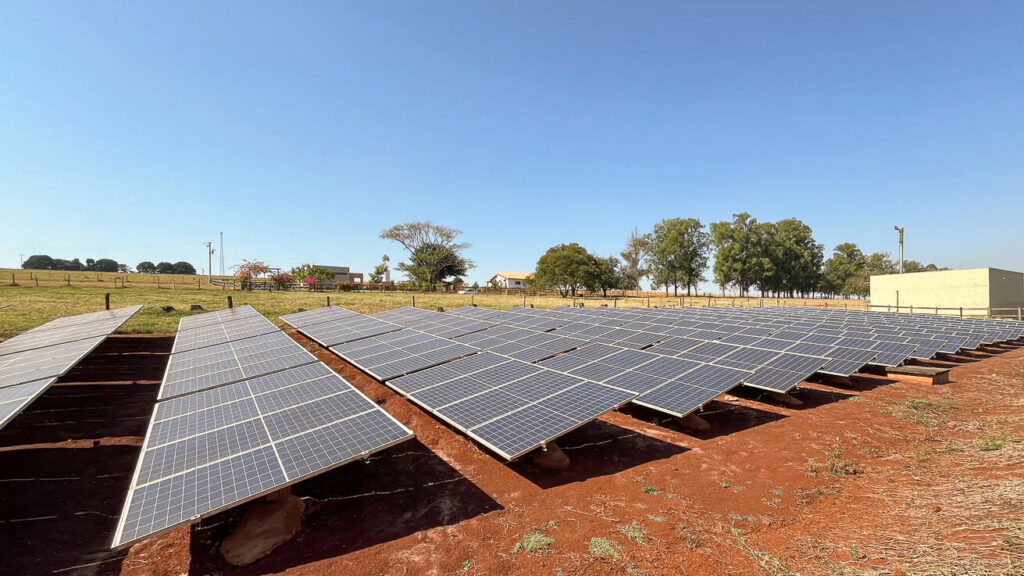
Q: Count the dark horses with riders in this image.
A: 0